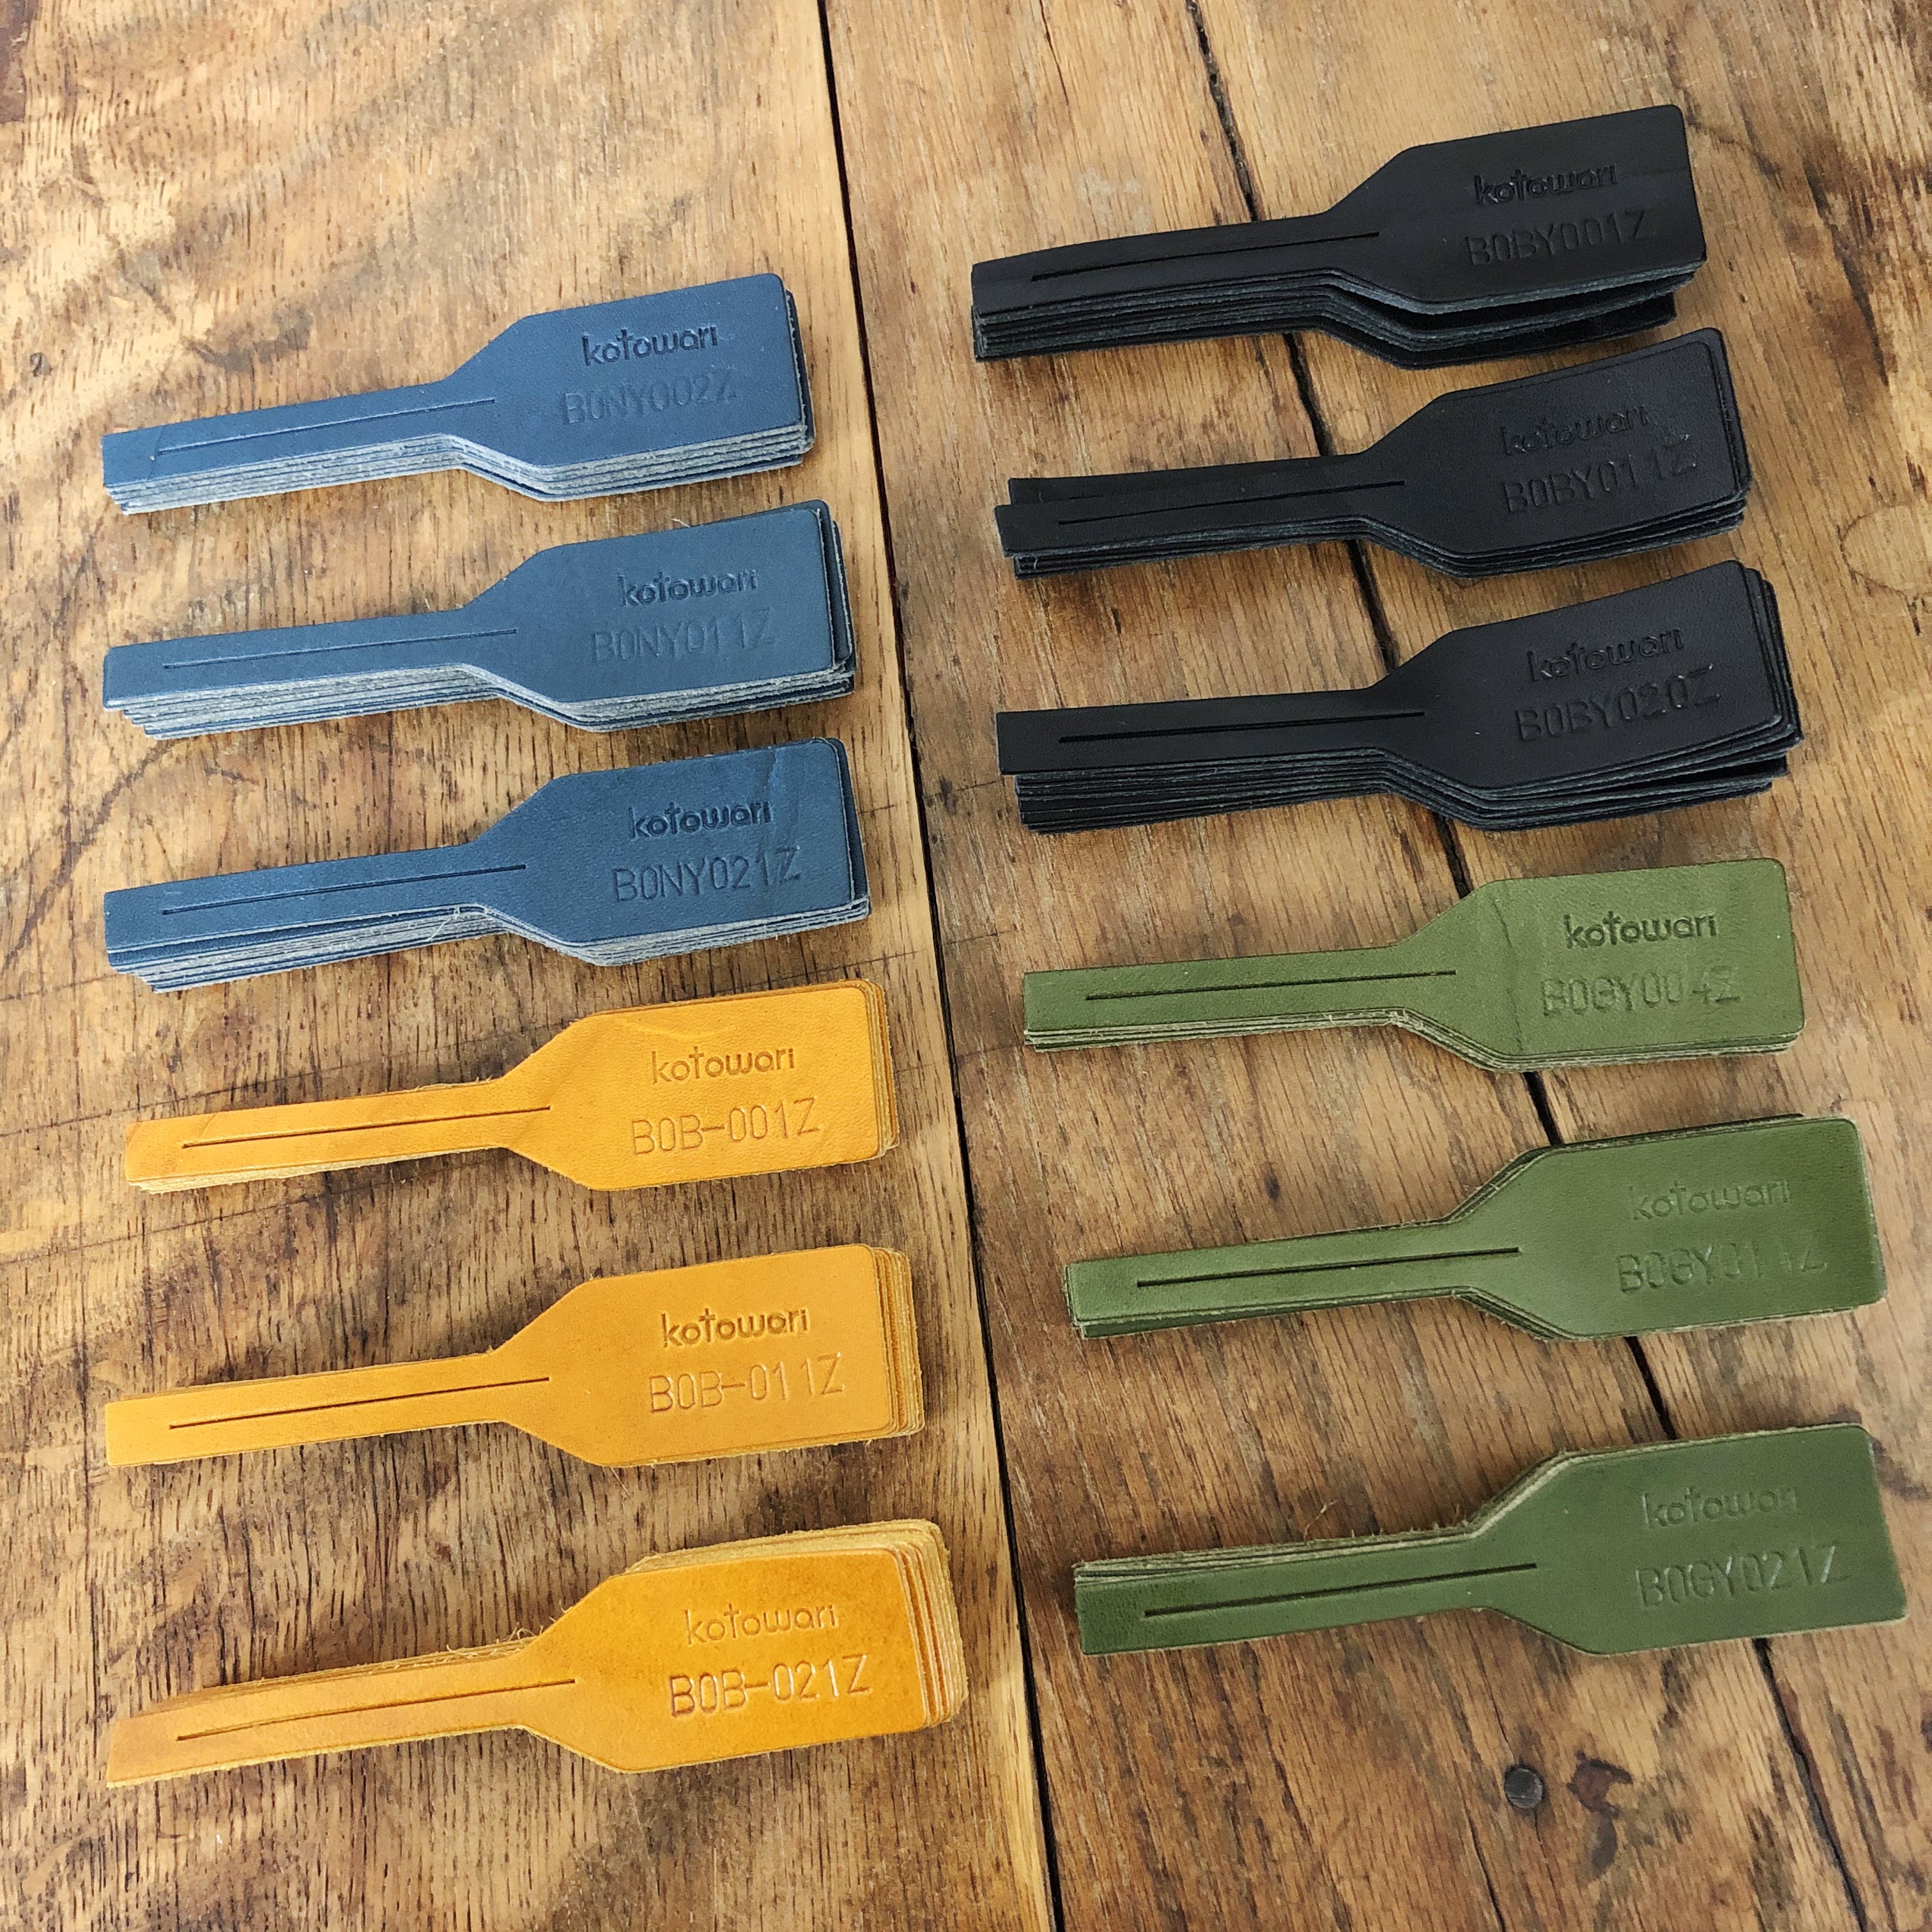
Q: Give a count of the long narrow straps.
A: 12